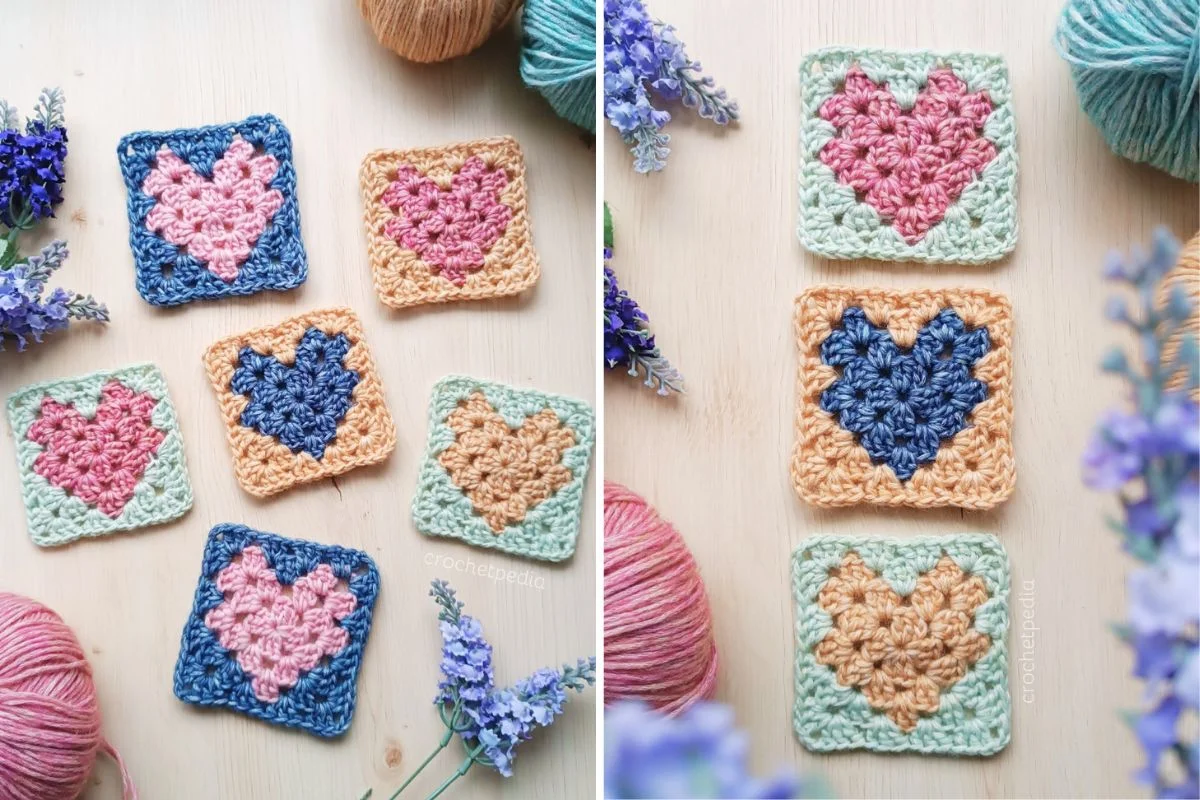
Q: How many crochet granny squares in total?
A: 9